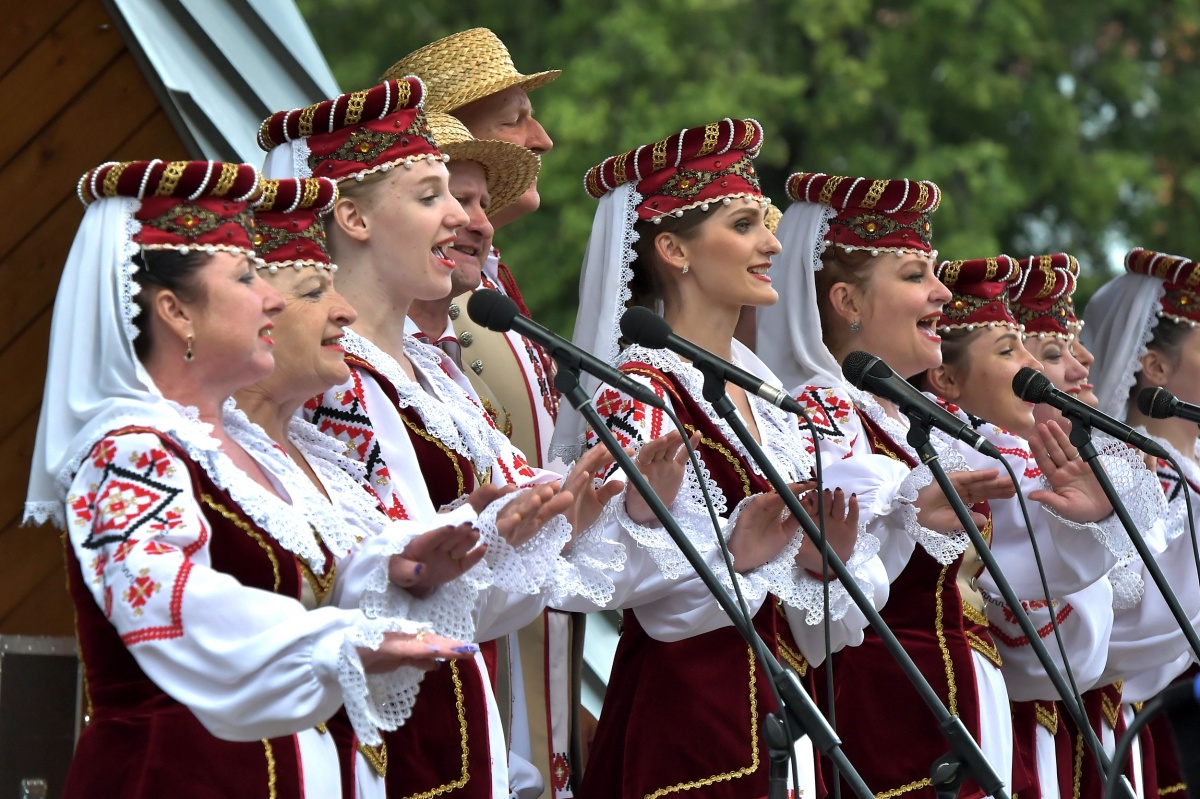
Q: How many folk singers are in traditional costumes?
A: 11